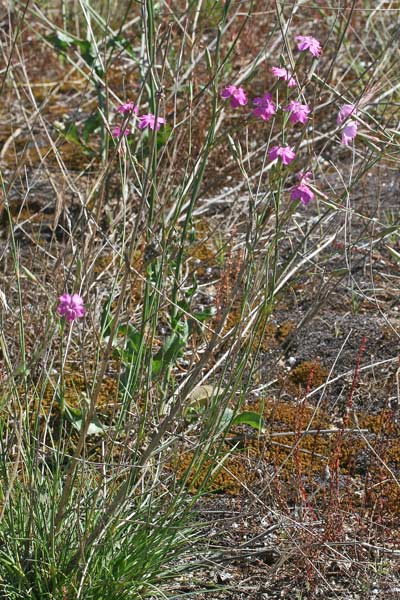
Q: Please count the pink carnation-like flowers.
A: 13